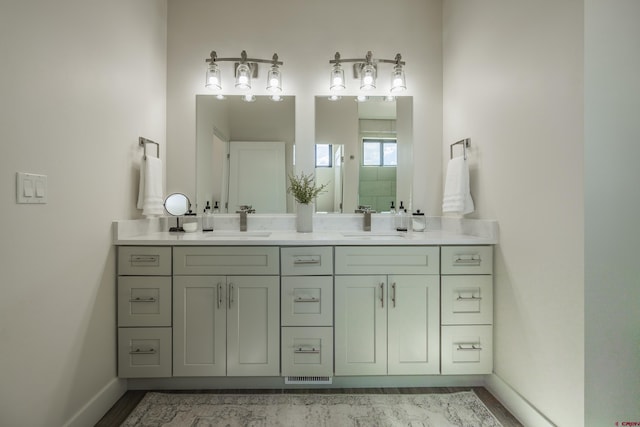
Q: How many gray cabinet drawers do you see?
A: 9